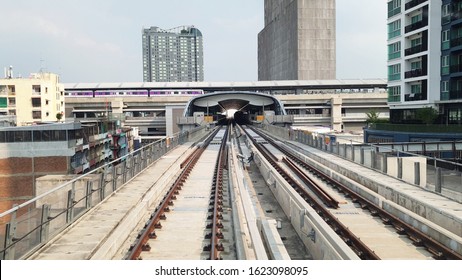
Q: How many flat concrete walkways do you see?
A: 2